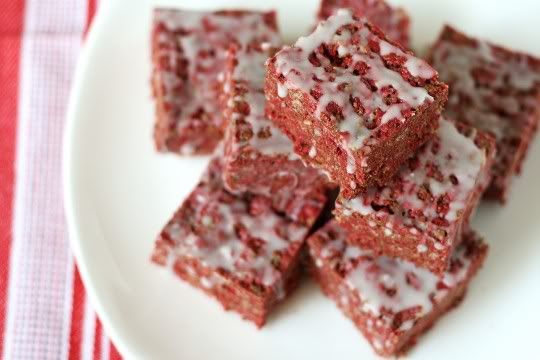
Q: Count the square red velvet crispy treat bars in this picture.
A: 8